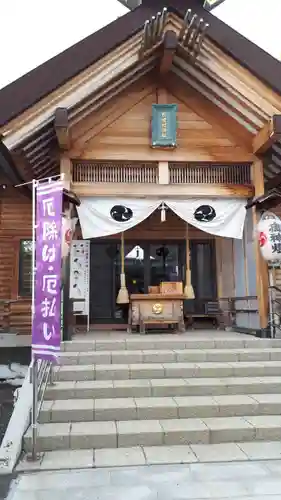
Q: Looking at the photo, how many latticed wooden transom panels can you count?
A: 2